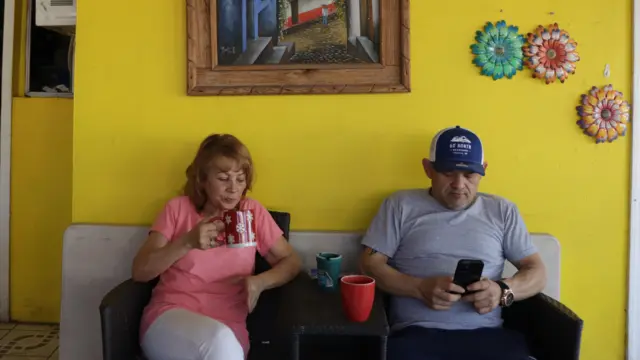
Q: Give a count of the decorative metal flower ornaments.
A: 3